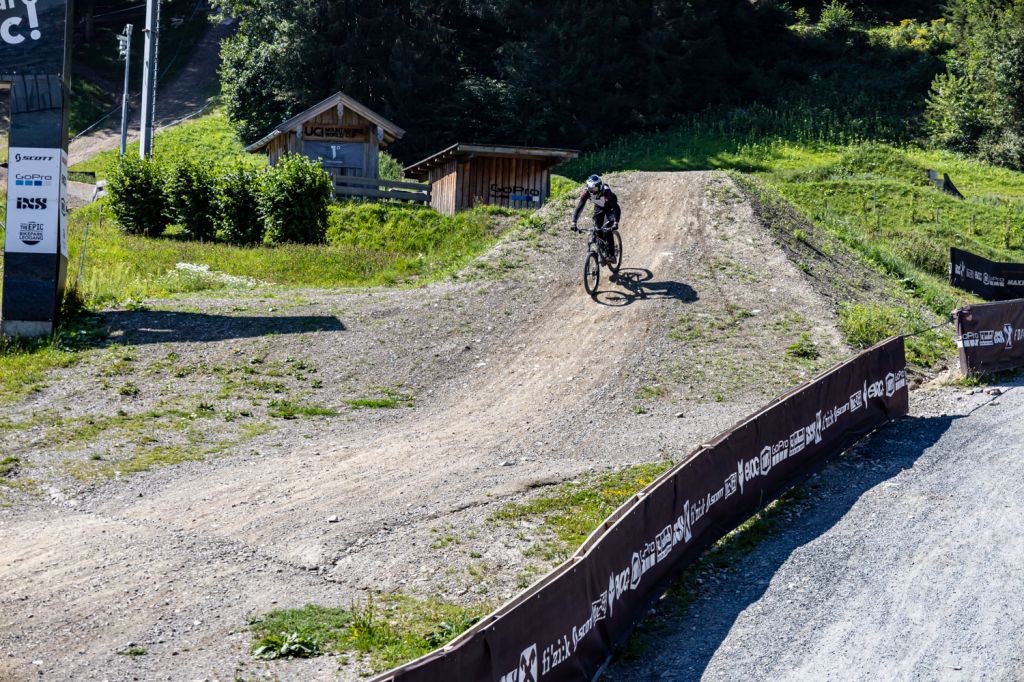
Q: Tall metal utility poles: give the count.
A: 2